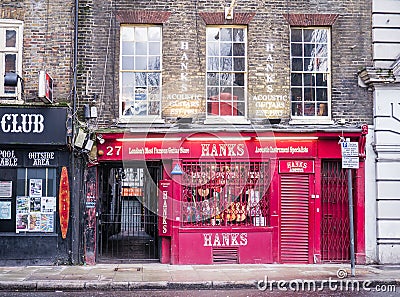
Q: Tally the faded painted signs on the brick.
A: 2